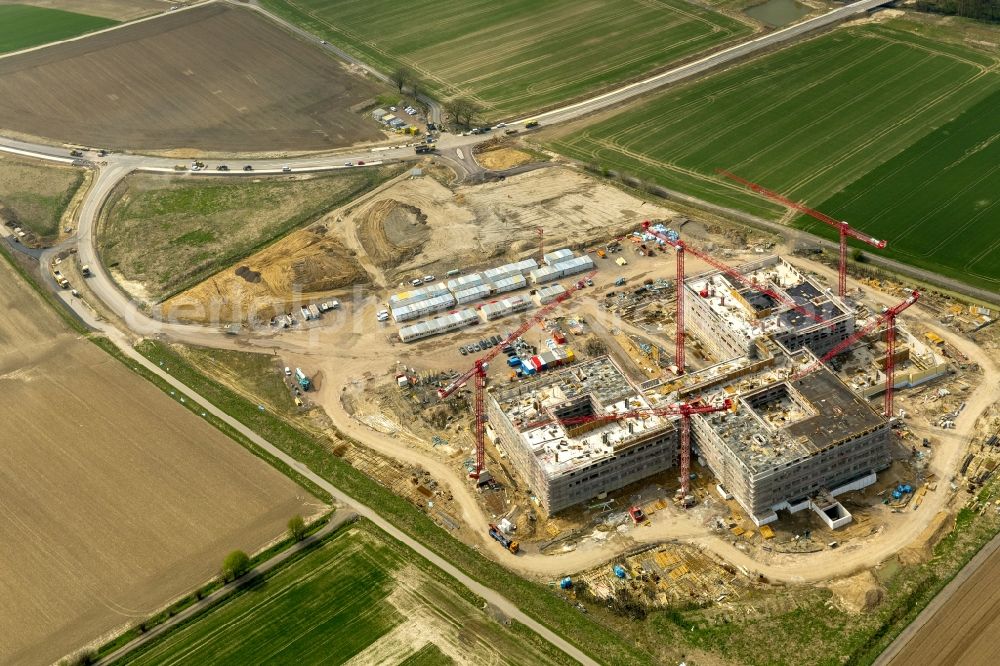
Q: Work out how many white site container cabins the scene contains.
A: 11